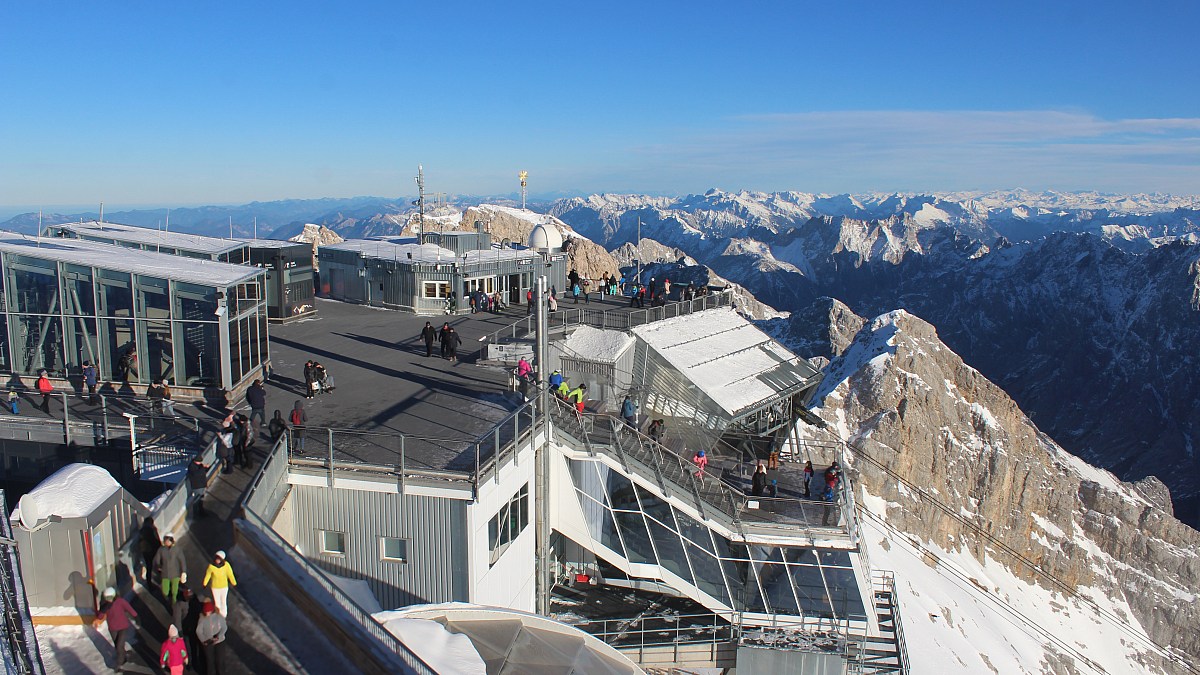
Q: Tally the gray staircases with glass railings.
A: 1